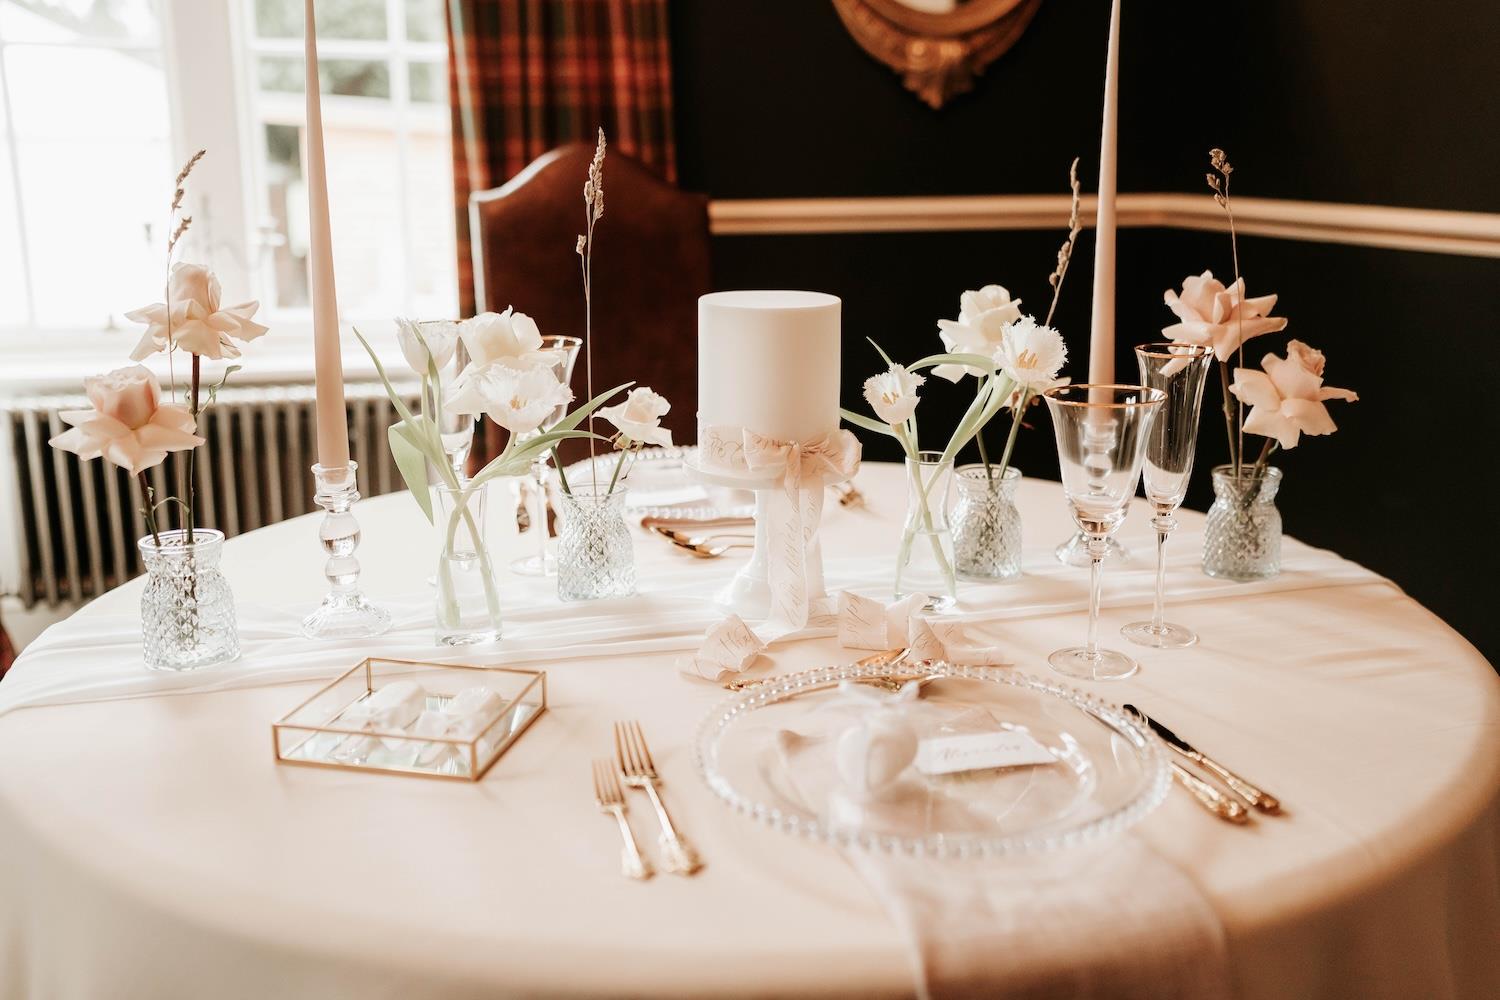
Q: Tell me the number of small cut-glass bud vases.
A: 4